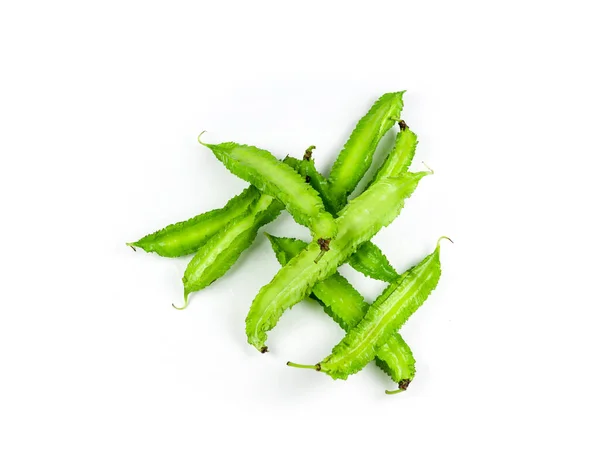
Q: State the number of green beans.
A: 9